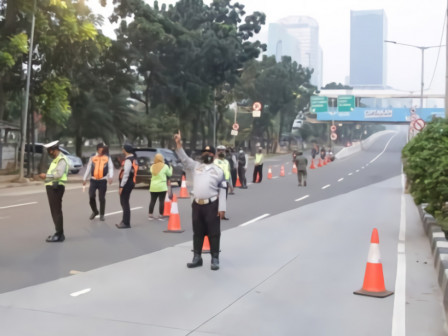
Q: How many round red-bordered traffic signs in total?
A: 5